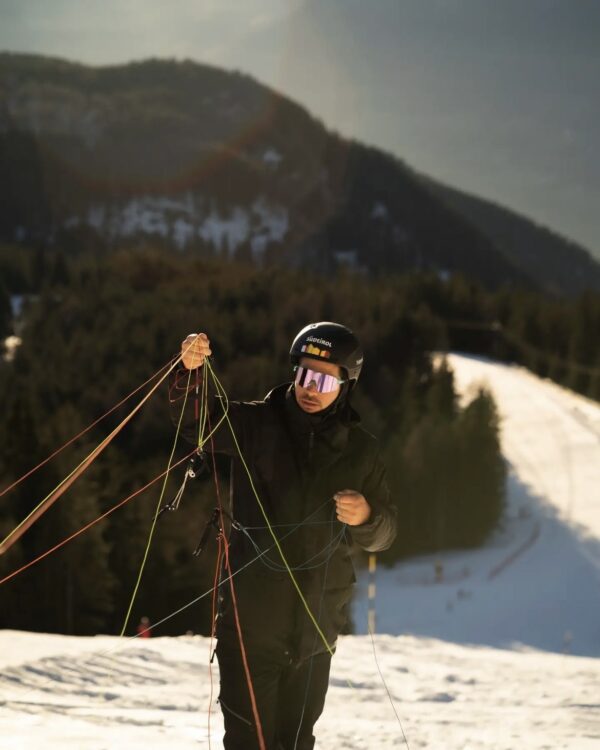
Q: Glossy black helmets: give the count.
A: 1